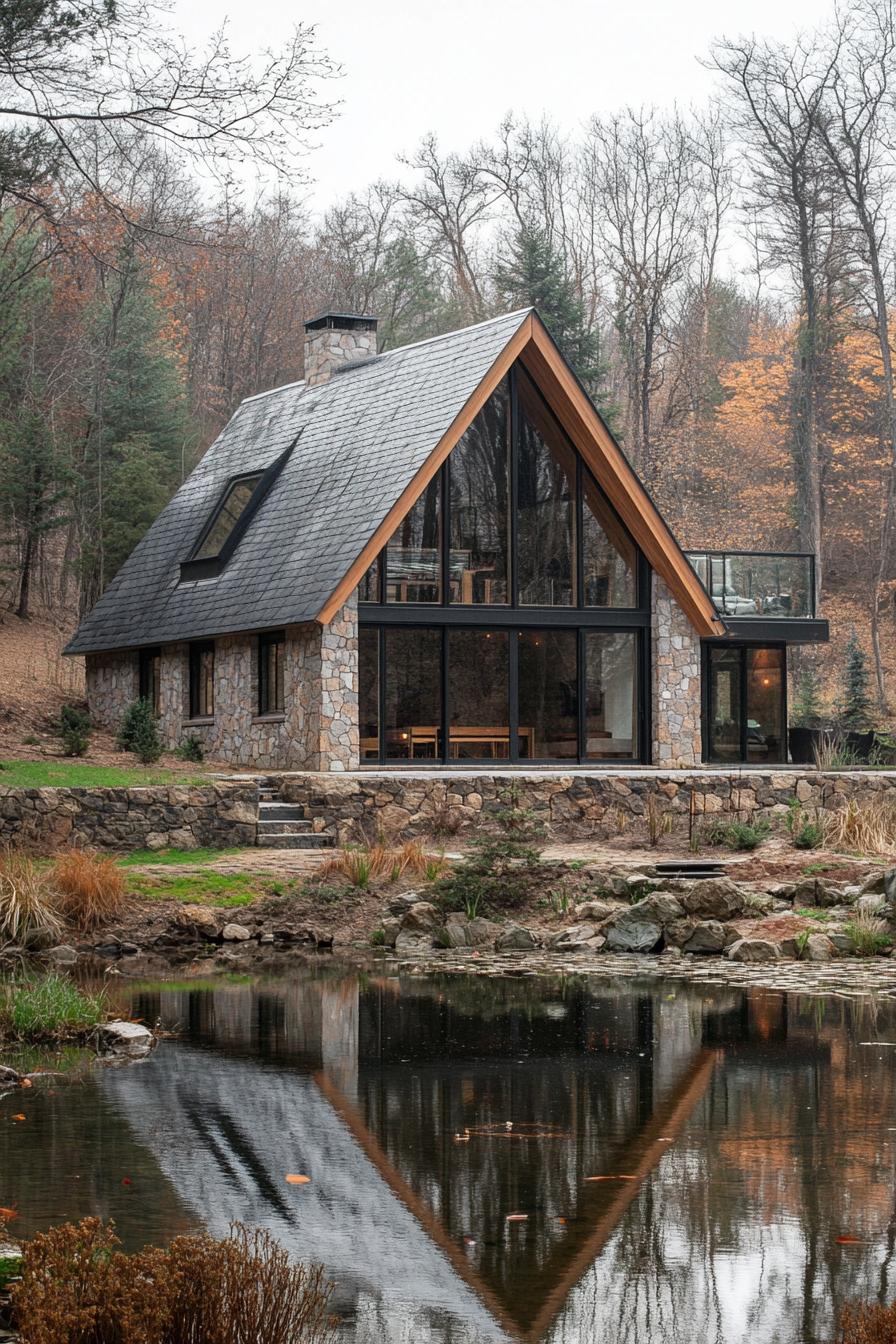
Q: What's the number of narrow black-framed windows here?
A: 3